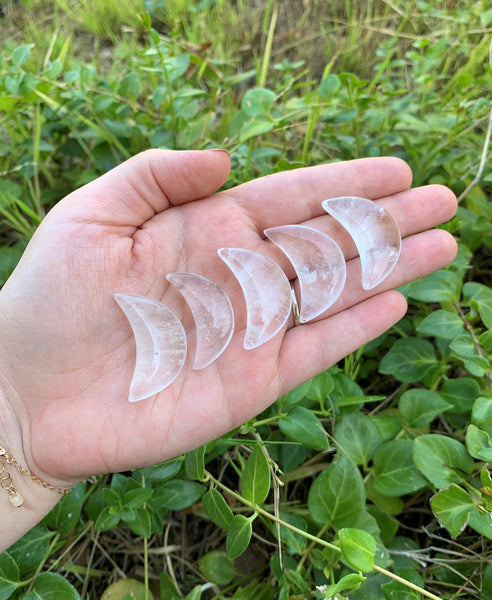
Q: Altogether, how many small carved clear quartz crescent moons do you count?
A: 5